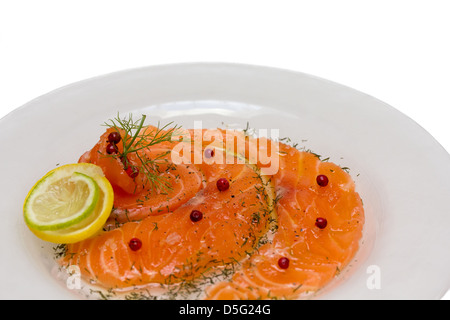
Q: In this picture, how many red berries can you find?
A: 10